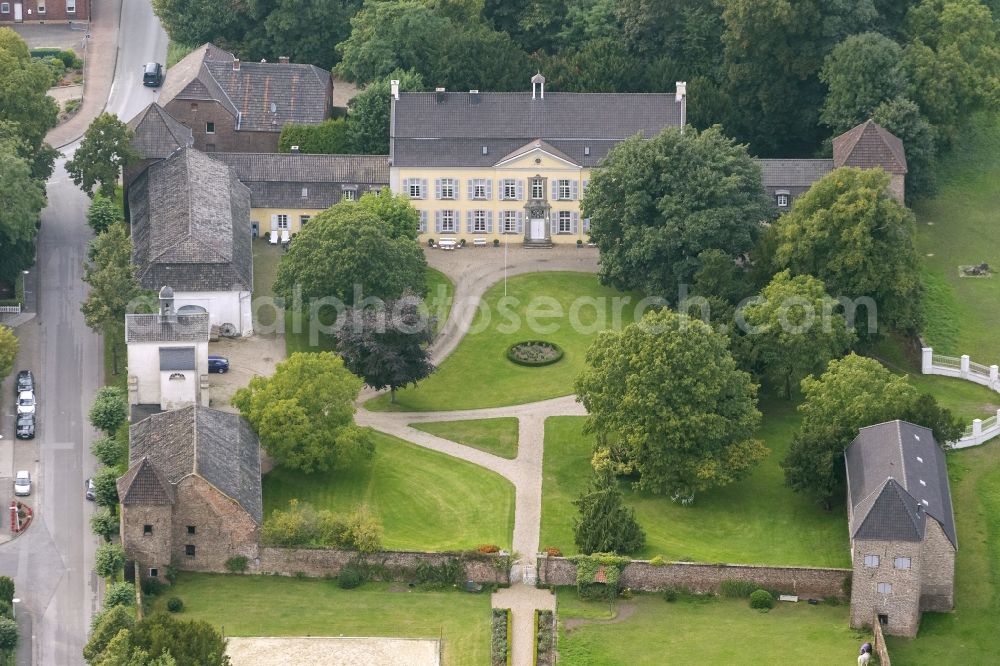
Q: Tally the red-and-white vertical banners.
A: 0